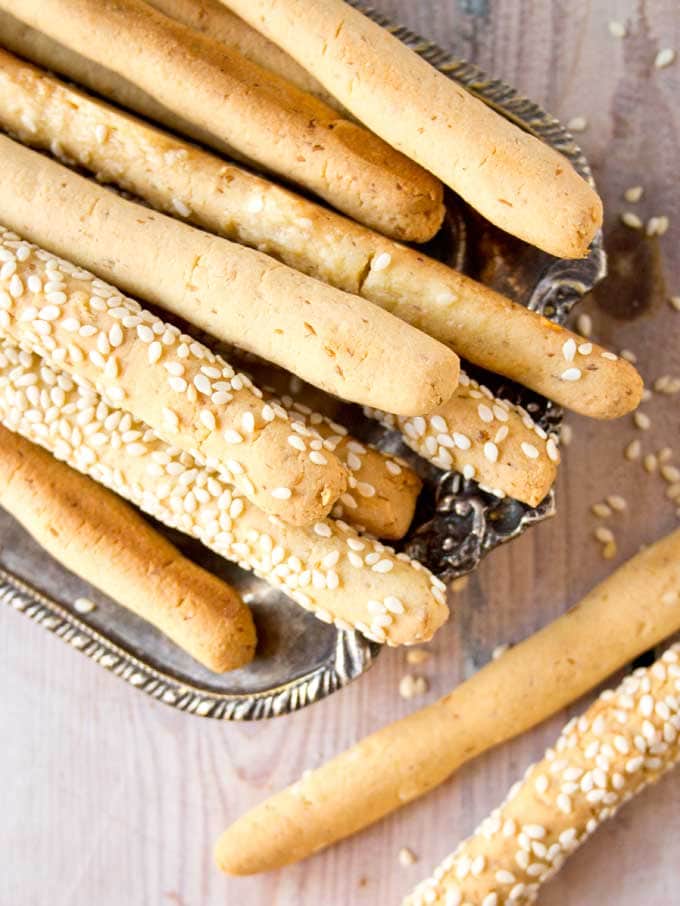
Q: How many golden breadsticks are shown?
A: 13